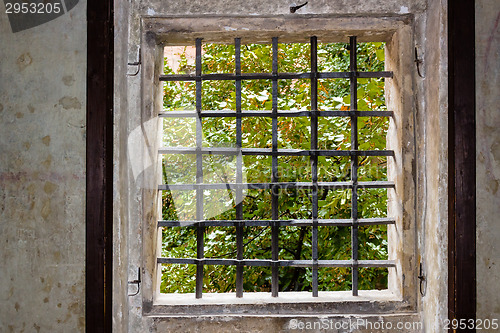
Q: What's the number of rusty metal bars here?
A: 11